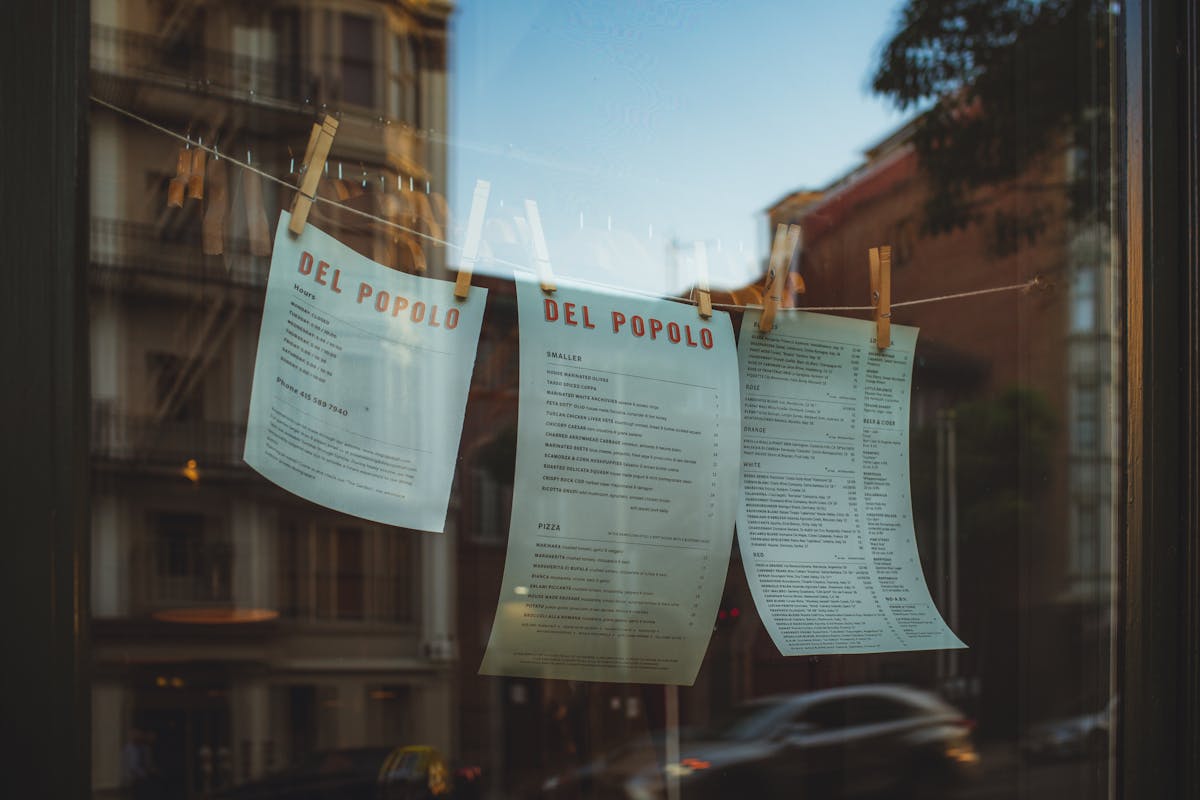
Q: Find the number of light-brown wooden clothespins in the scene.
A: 6